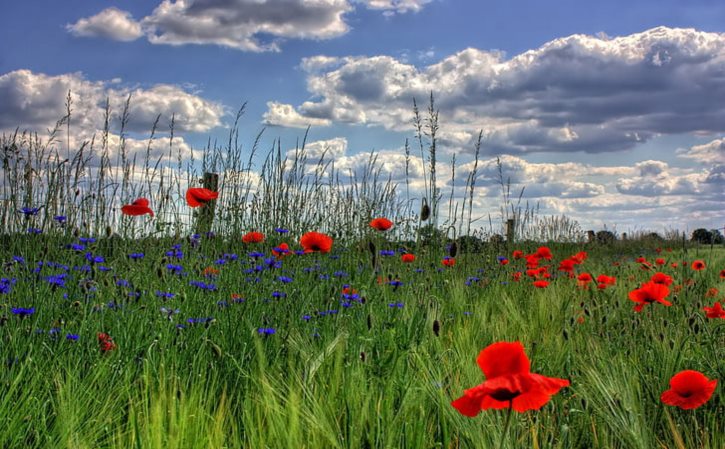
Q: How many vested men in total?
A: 0